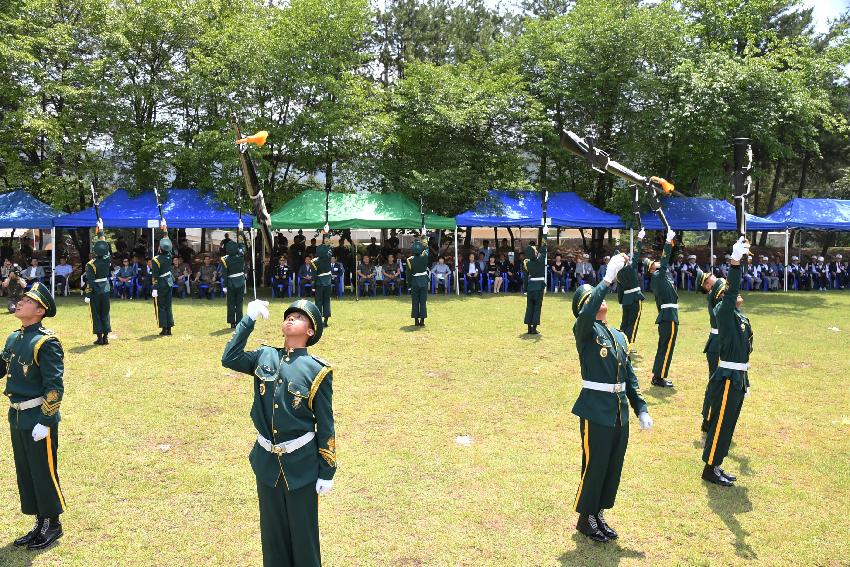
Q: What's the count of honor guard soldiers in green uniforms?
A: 13